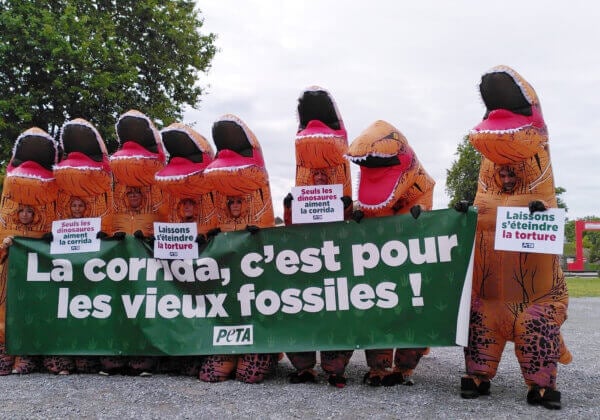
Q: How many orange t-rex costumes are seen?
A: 8